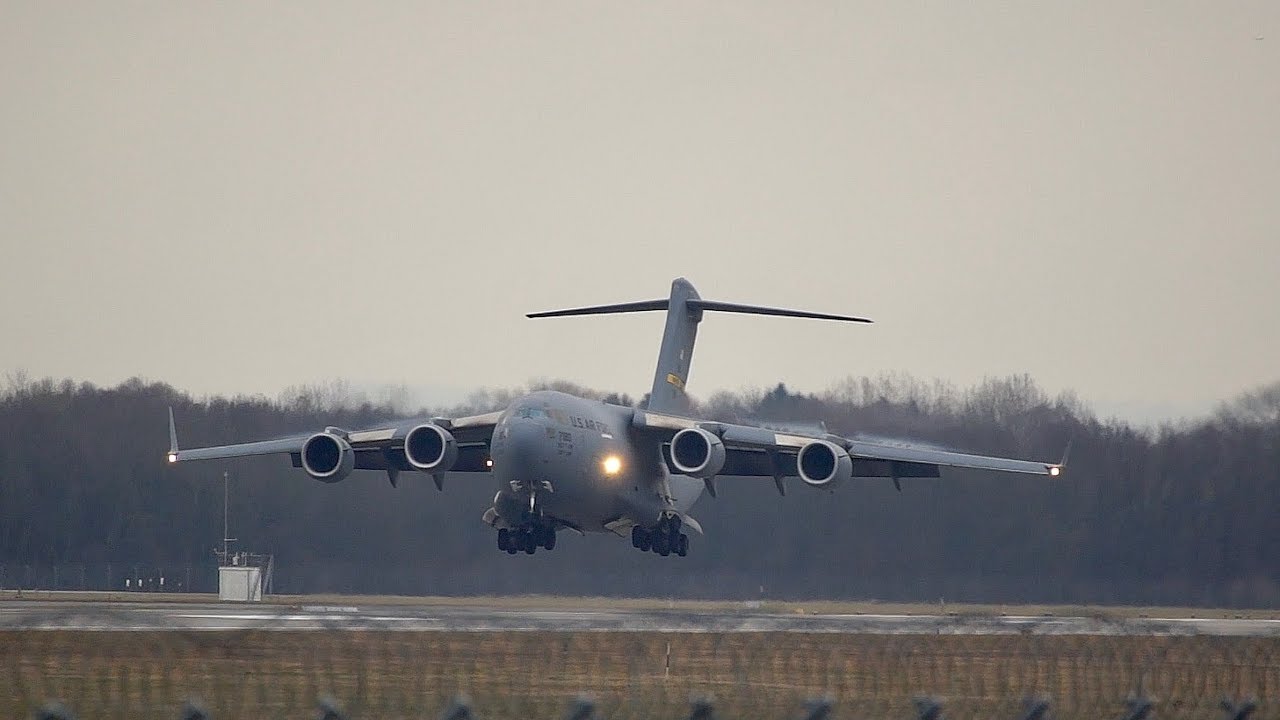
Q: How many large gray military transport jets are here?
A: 1